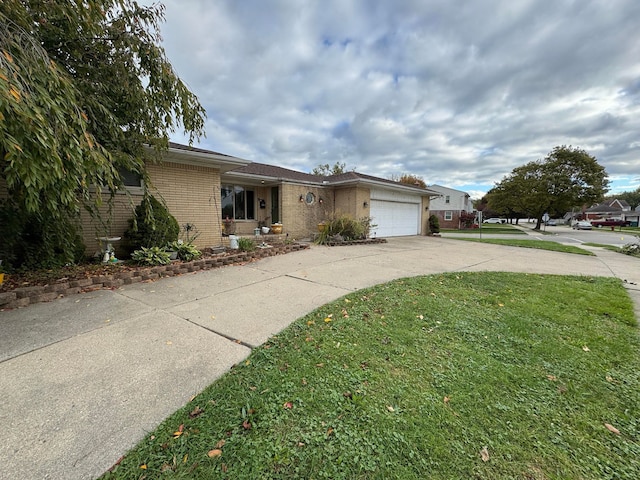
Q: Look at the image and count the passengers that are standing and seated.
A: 0